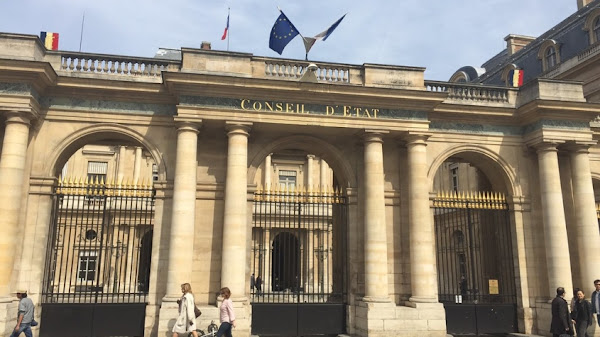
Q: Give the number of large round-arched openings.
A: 3